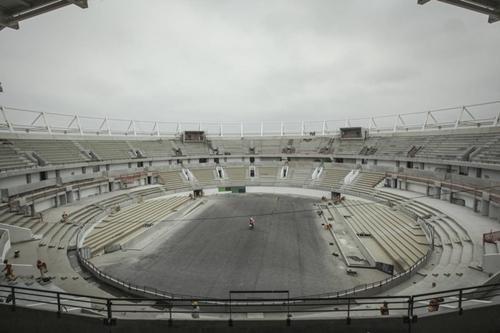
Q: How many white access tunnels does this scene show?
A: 6